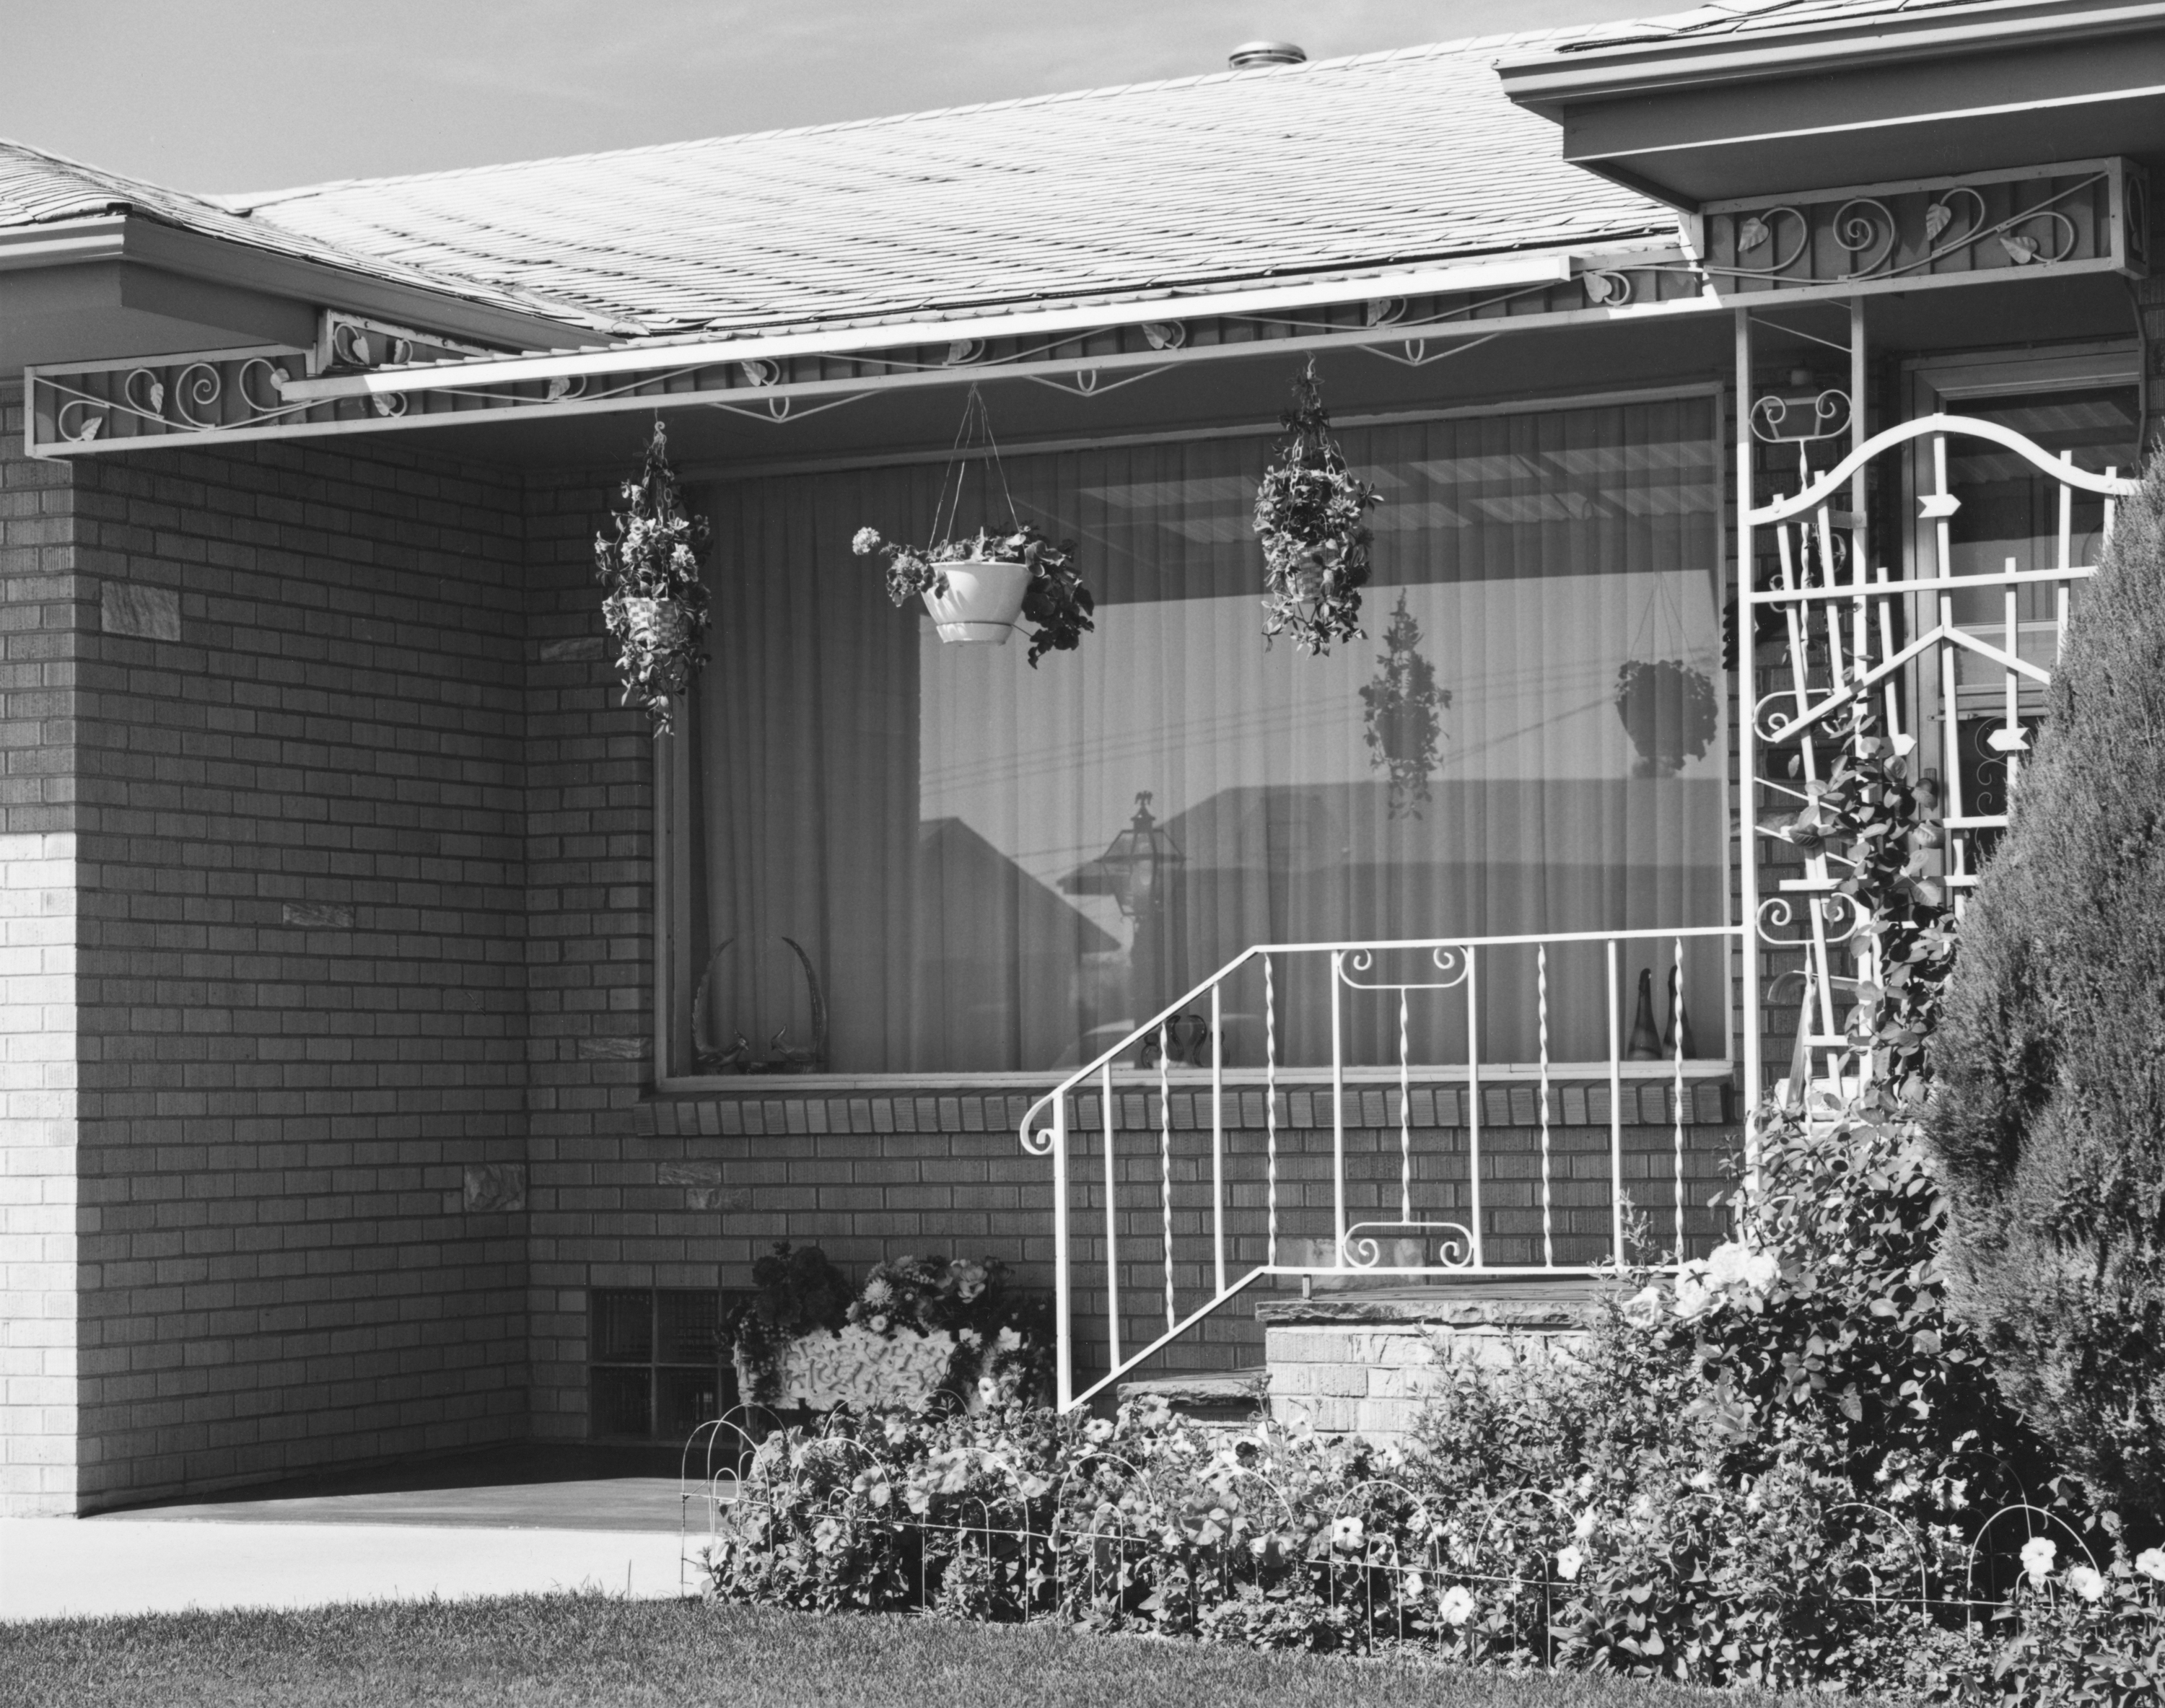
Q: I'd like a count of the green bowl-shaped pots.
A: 0